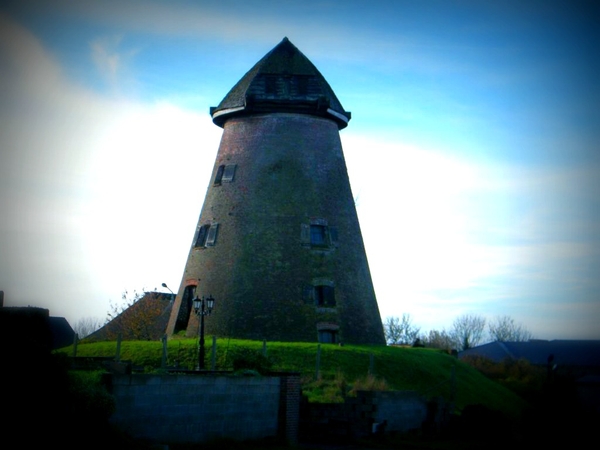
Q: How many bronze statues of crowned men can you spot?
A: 0